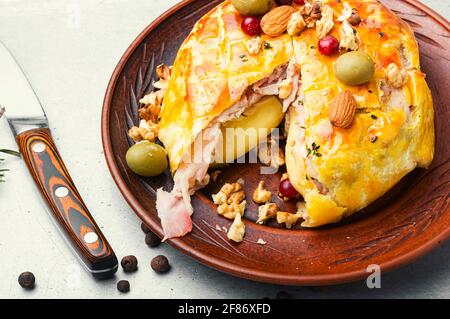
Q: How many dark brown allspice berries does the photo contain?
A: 6